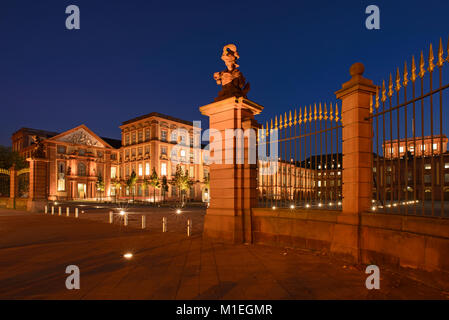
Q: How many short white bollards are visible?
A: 10